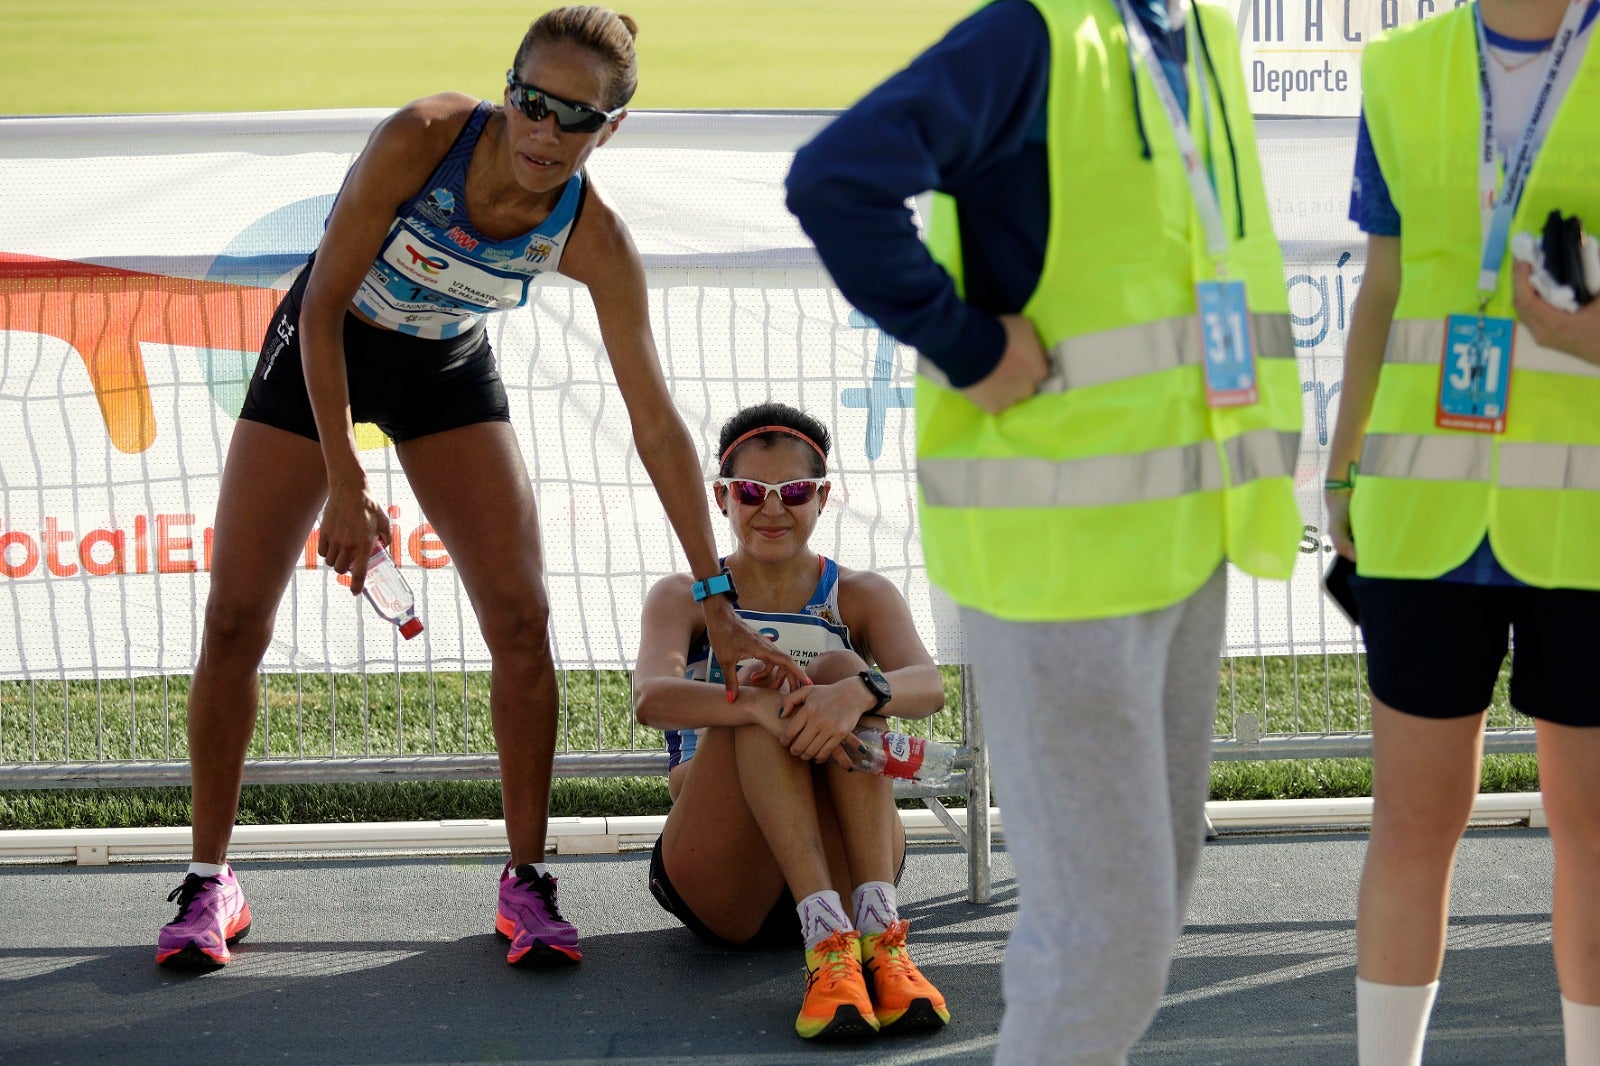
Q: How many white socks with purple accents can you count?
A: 2